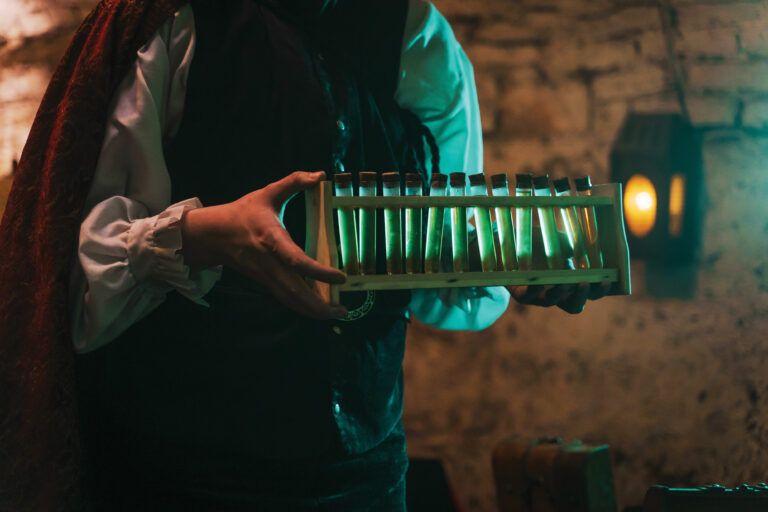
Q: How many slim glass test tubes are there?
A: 12